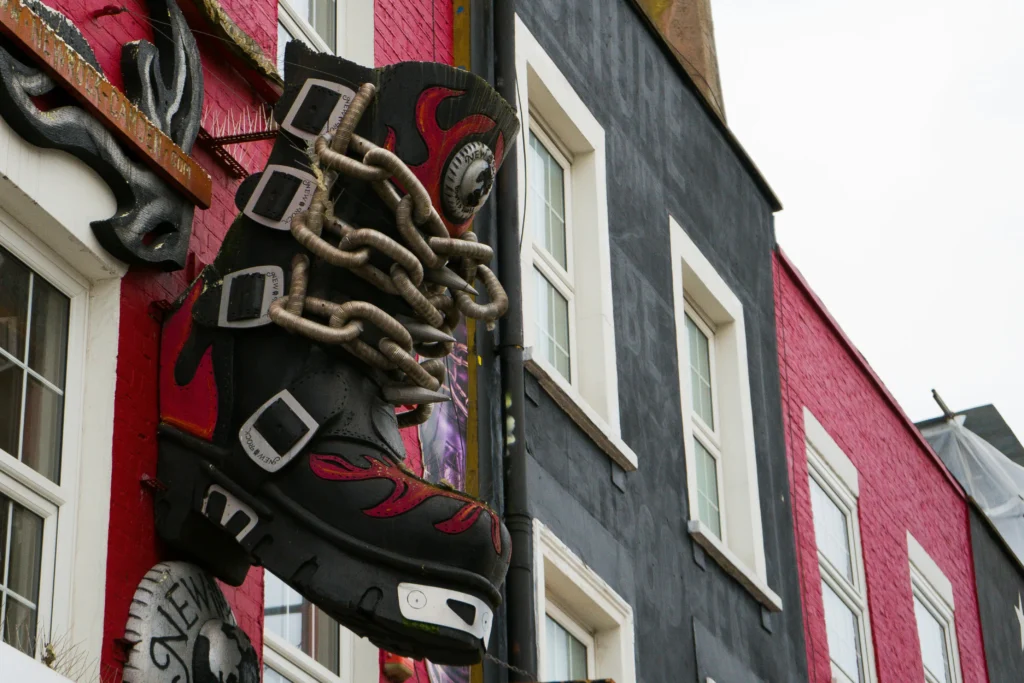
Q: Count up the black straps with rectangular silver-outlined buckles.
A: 4